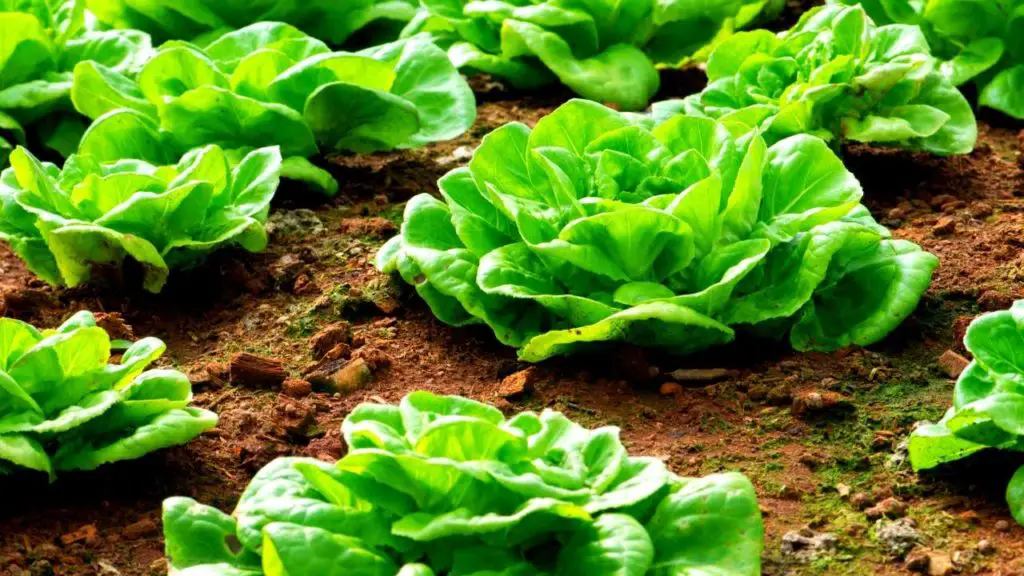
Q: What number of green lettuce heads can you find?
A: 11